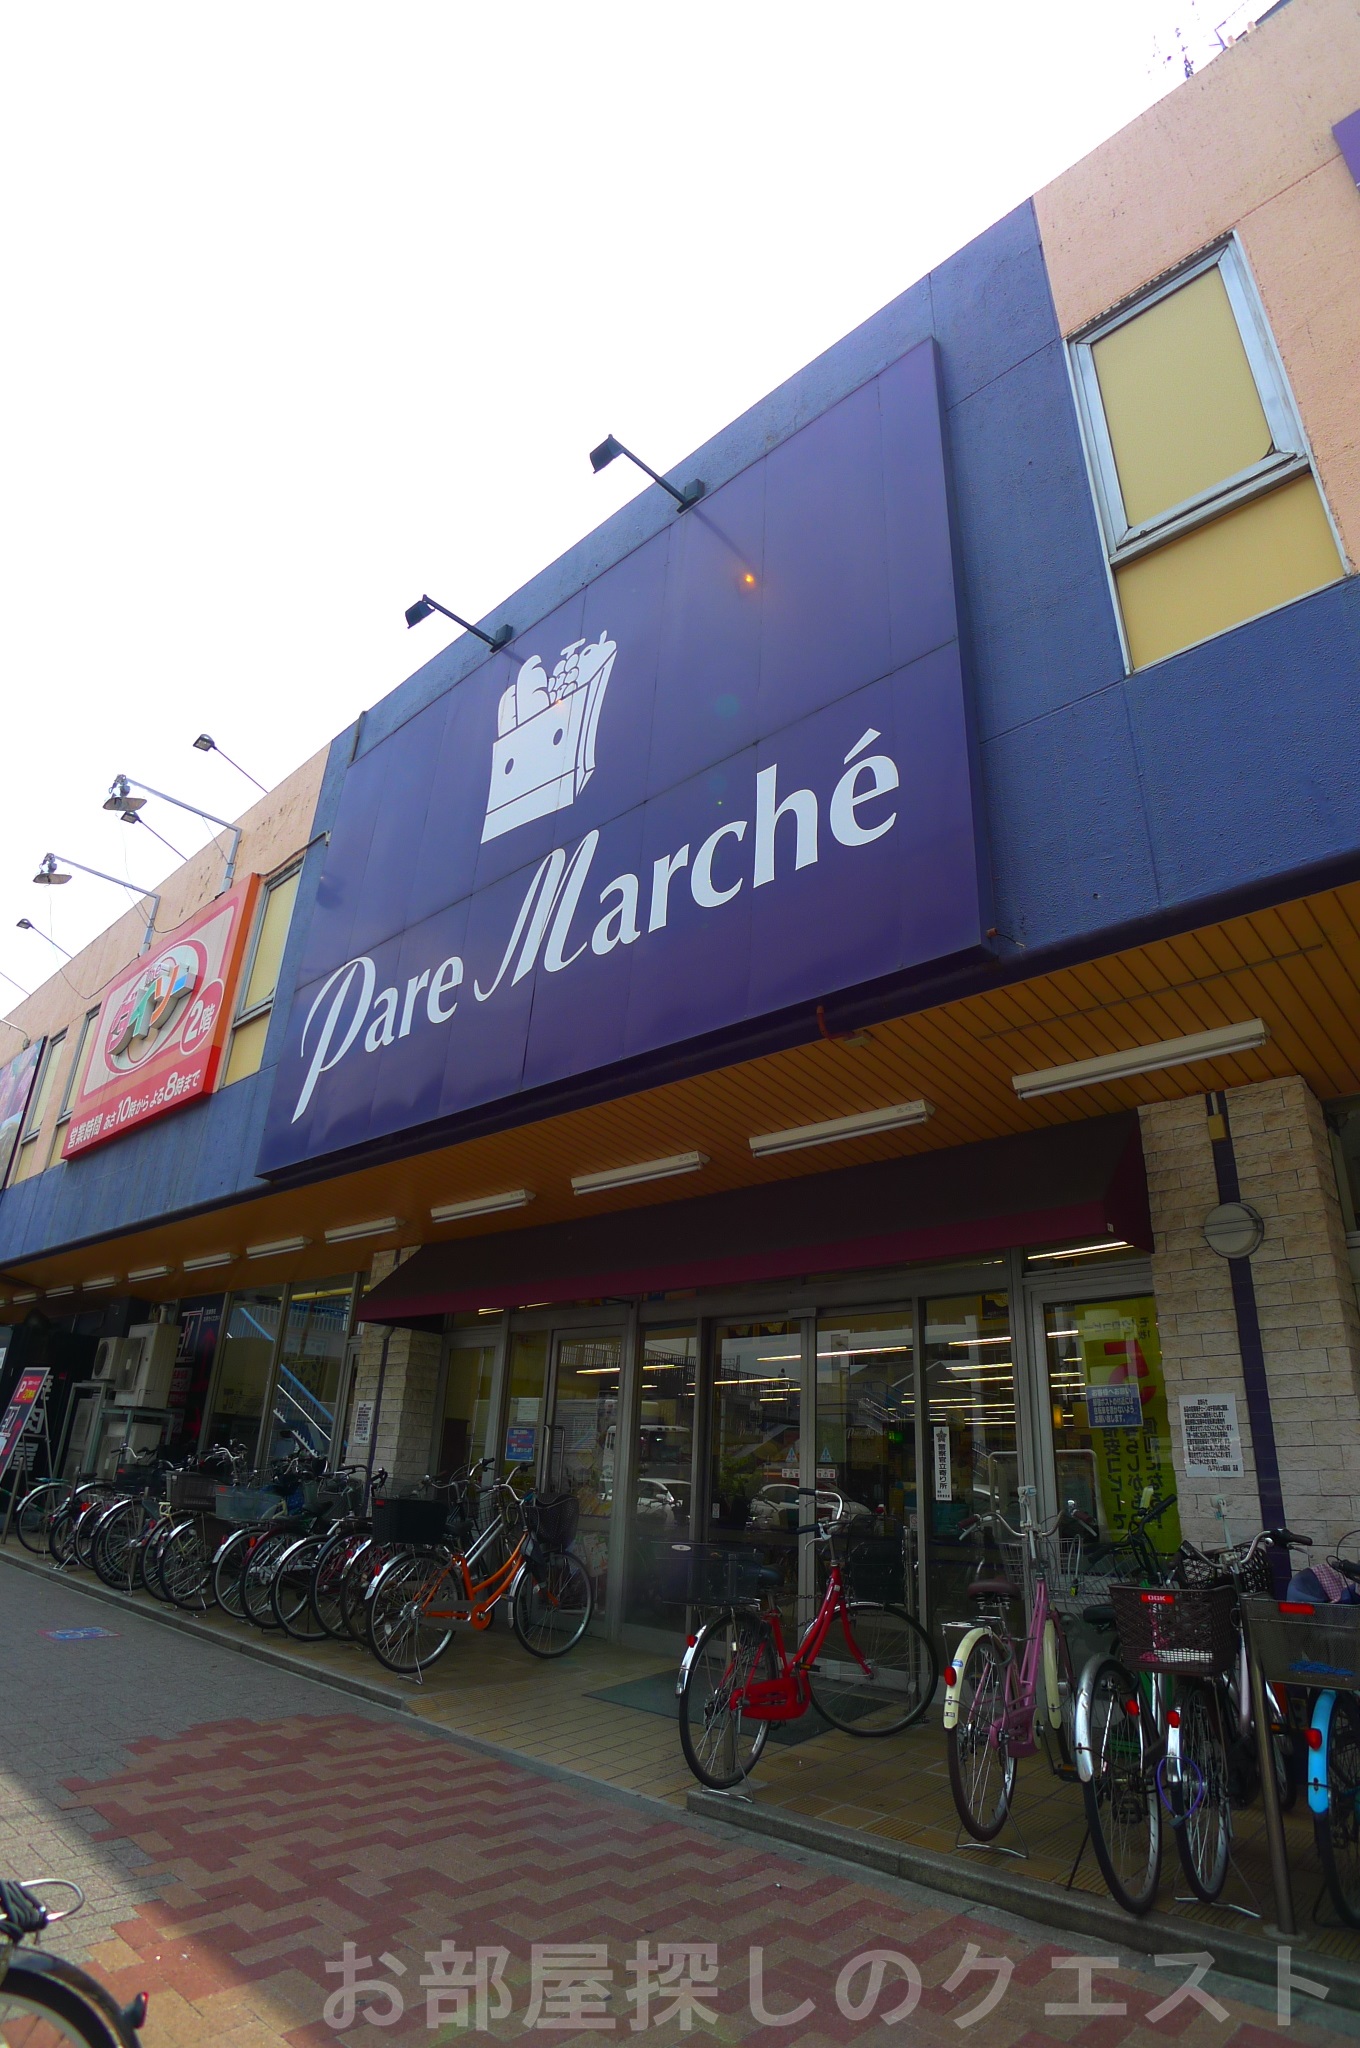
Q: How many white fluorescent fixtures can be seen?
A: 12